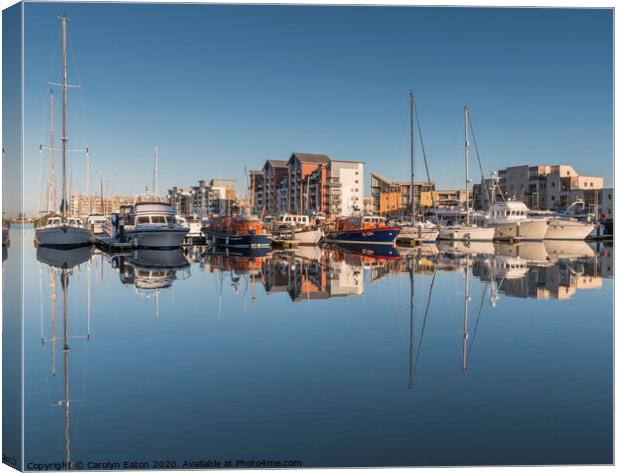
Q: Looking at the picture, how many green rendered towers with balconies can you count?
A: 0